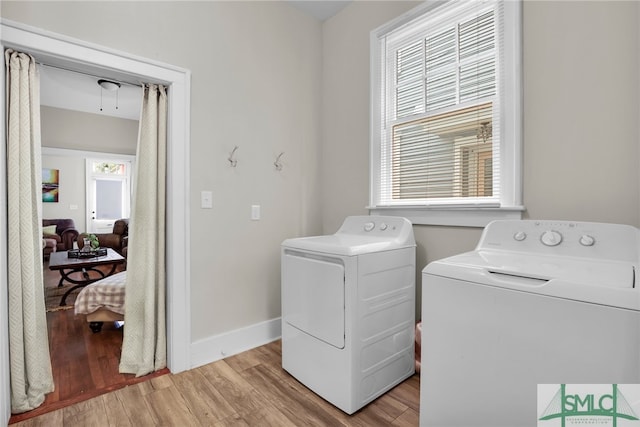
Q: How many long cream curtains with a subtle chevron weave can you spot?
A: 2